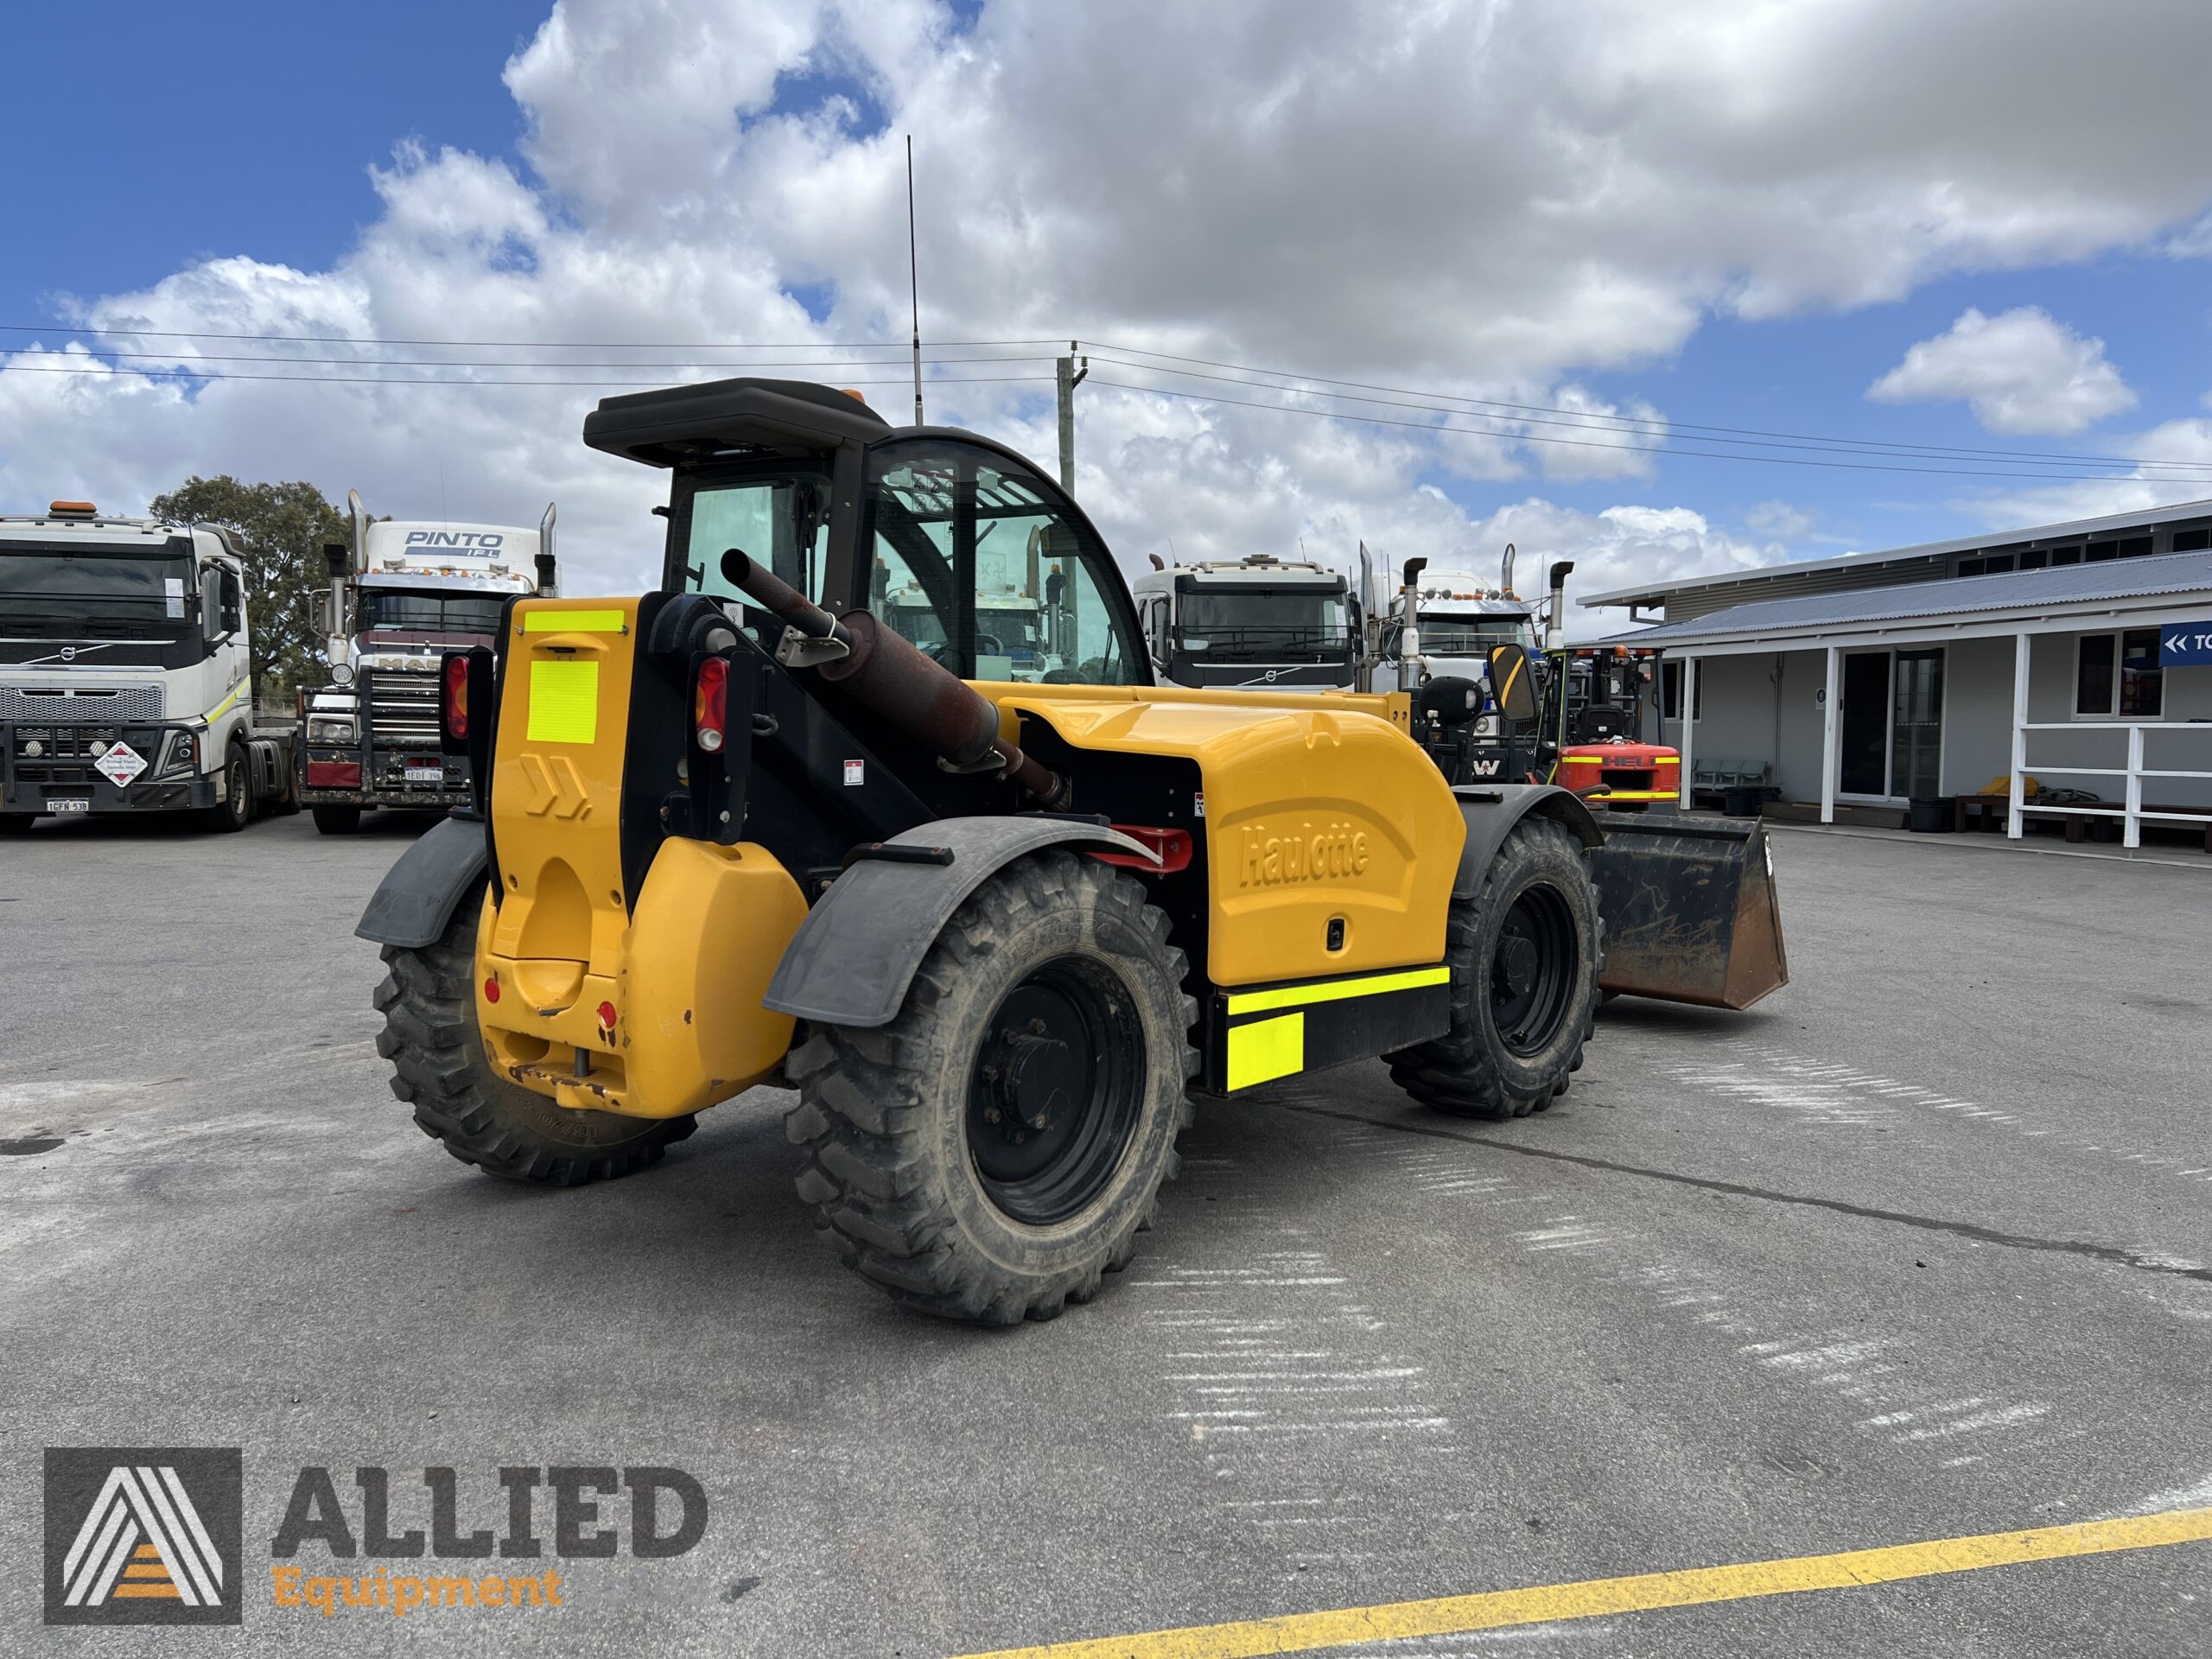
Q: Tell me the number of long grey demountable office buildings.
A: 1